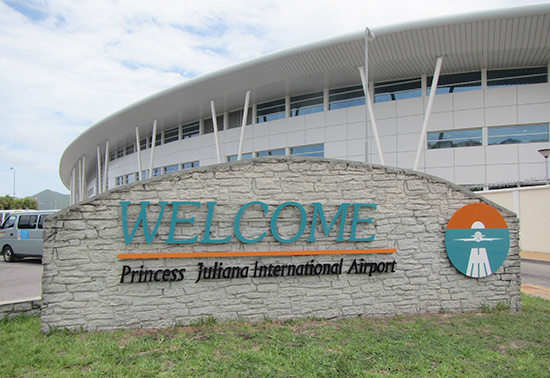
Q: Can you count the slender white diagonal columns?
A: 12